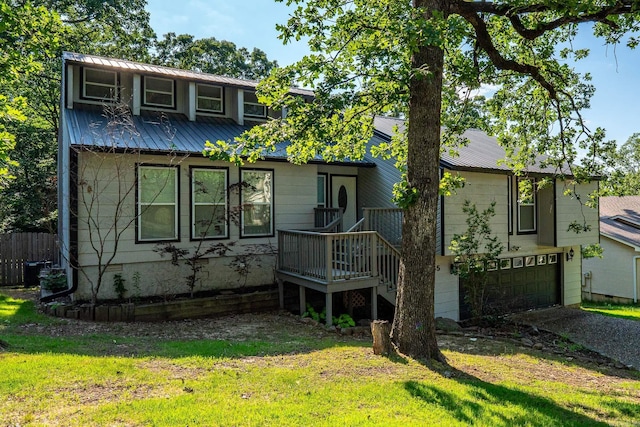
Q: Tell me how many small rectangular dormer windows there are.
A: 4